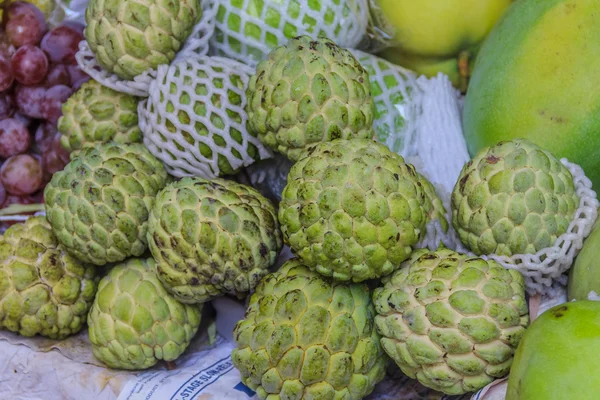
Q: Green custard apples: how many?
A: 12